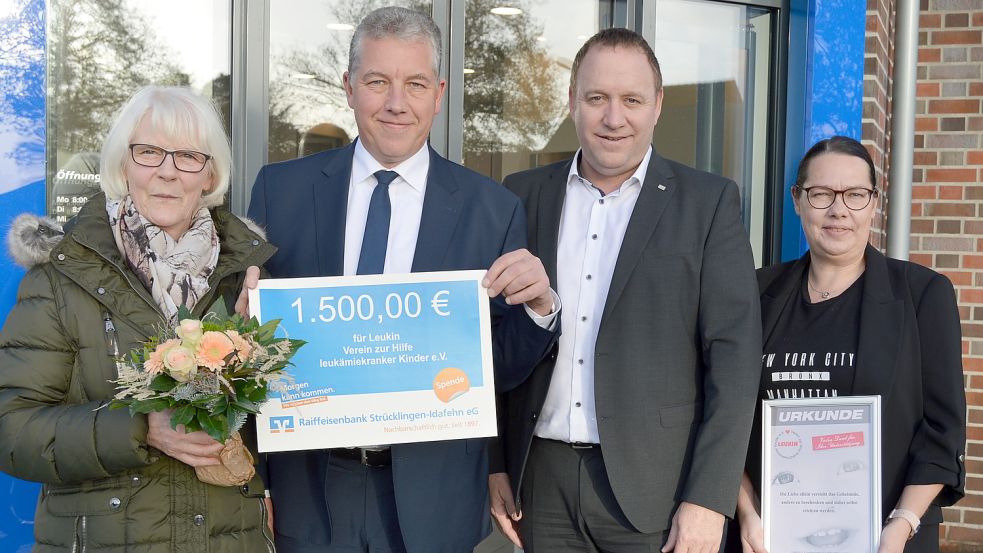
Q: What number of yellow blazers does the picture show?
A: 0